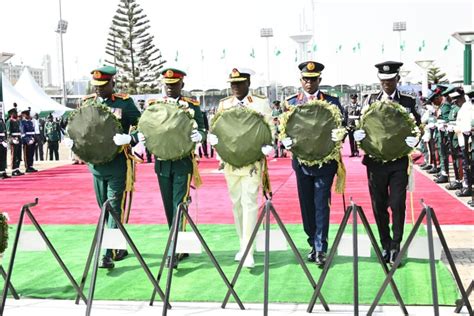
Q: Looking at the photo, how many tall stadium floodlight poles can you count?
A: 3